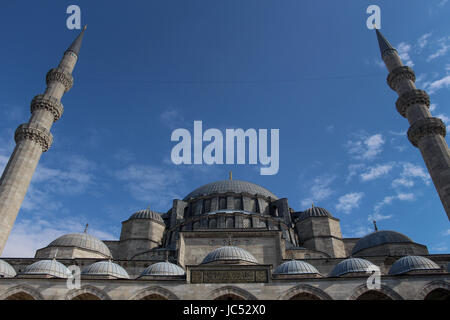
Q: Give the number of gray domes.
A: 13